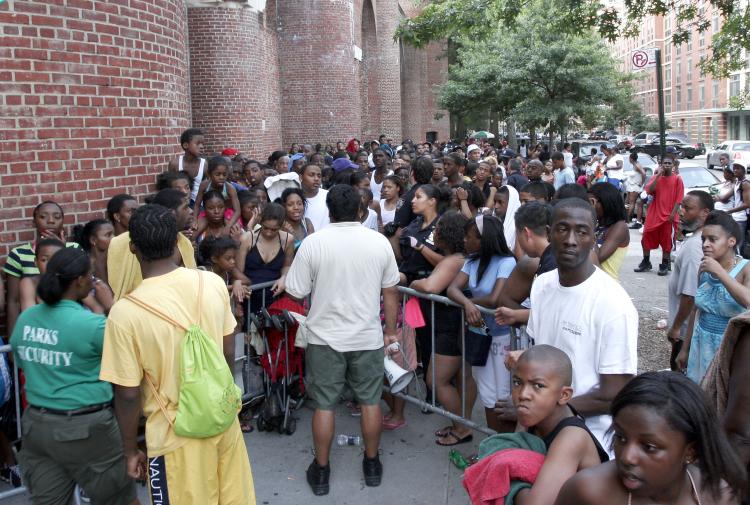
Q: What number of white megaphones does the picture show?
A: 1